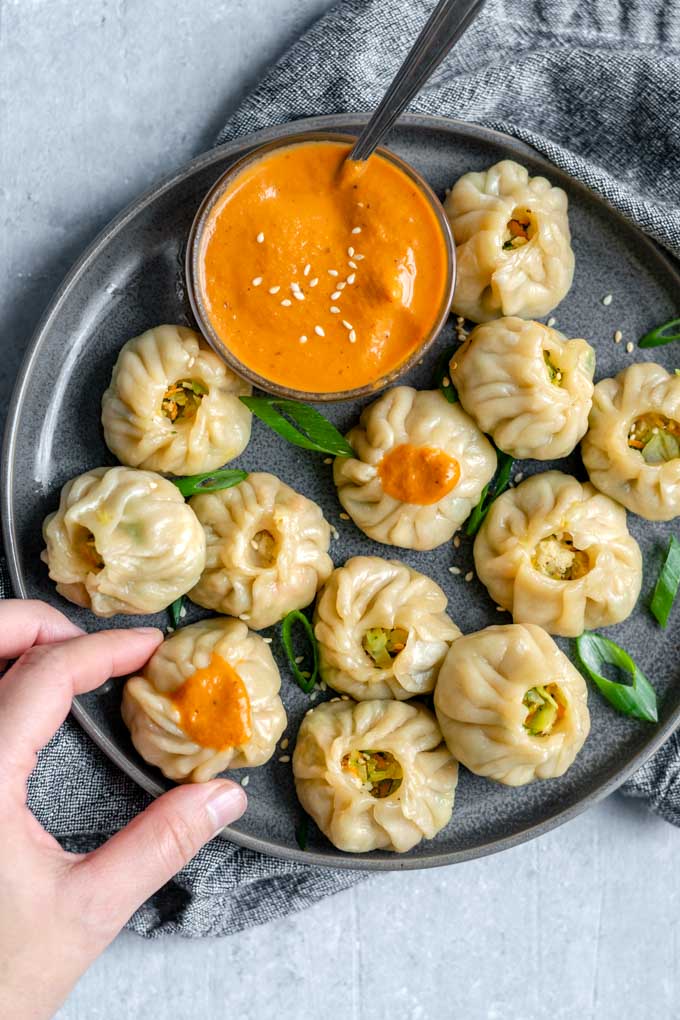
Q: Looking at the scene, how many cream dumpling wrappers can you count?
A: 12